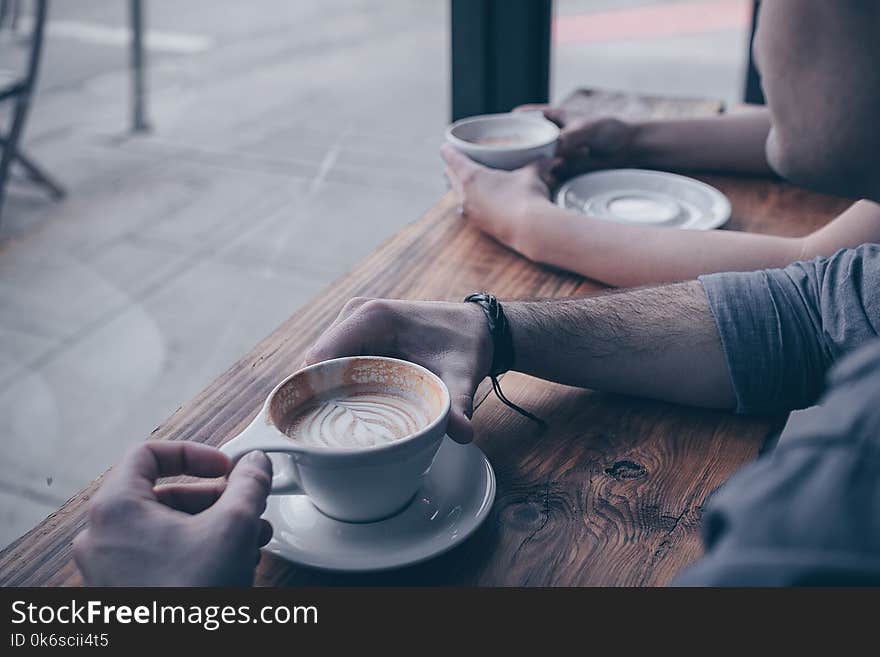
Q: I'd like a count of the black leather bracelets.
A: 1